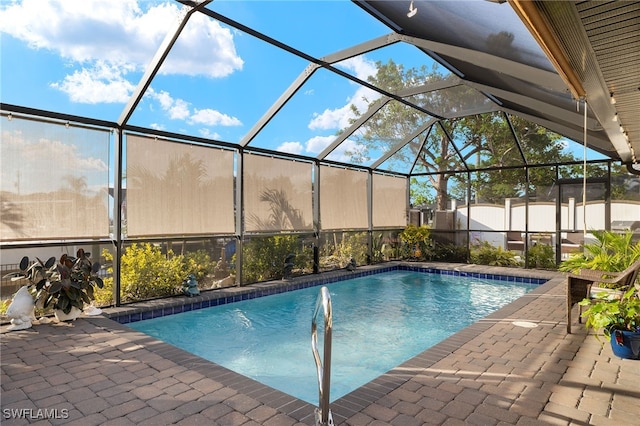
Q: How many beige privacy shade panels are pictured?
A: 5